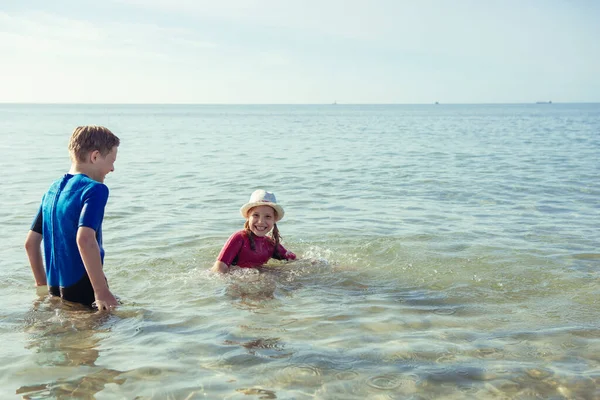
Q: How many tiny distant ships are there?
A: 3